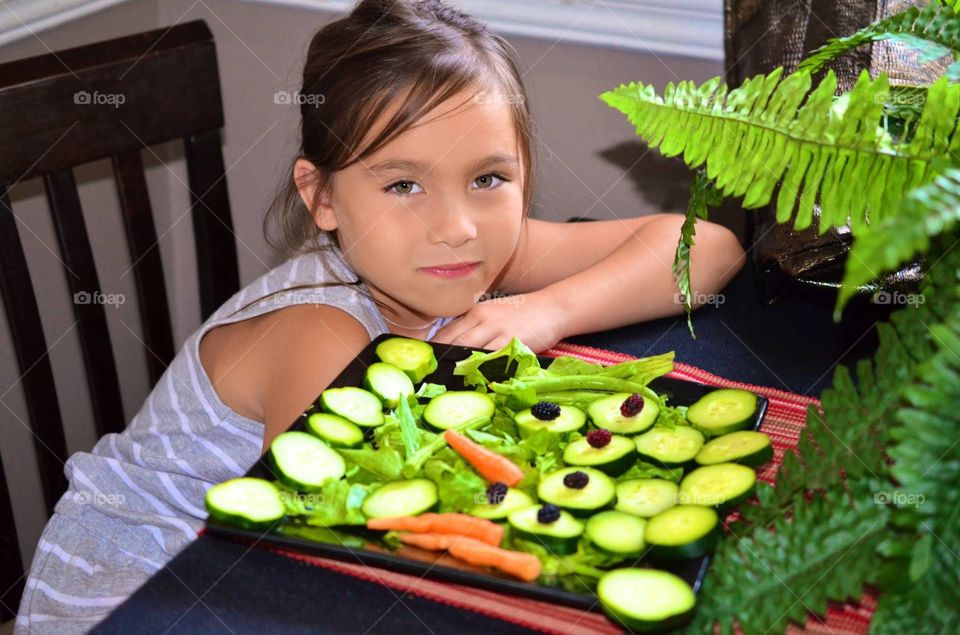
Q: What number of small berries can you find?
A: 6